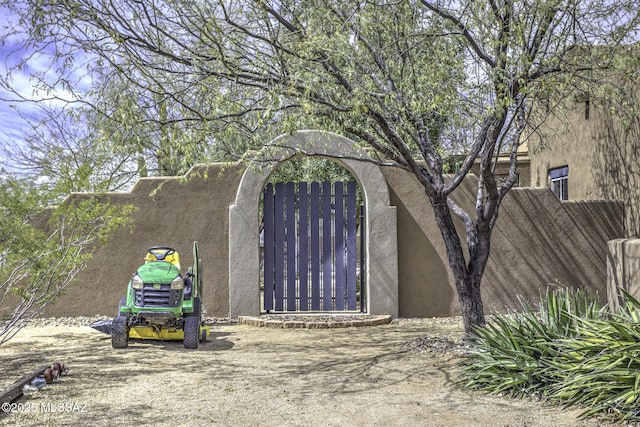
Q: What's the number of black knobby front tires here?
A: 2